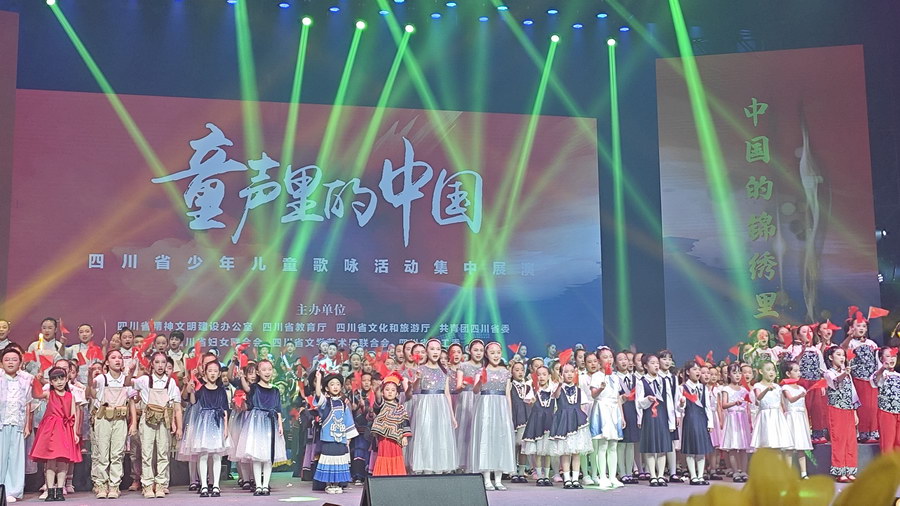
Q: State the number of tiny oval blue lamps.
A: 14